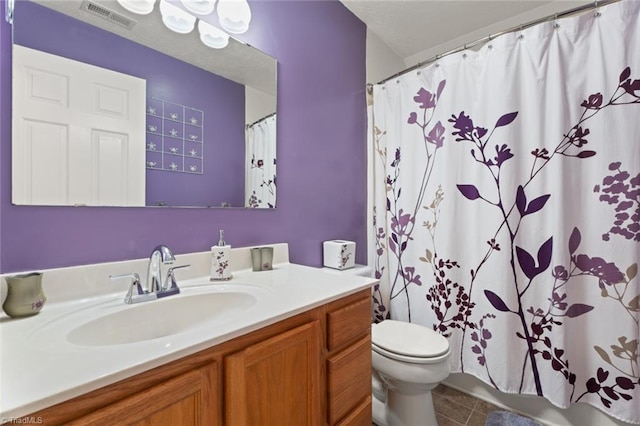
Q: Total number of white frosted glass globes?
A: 5